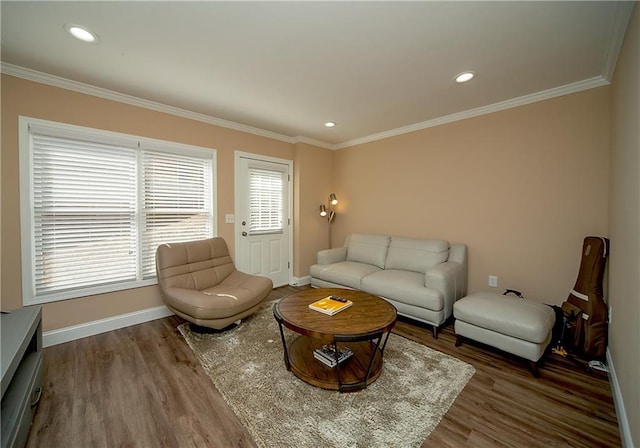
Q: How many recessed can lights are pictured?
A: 3